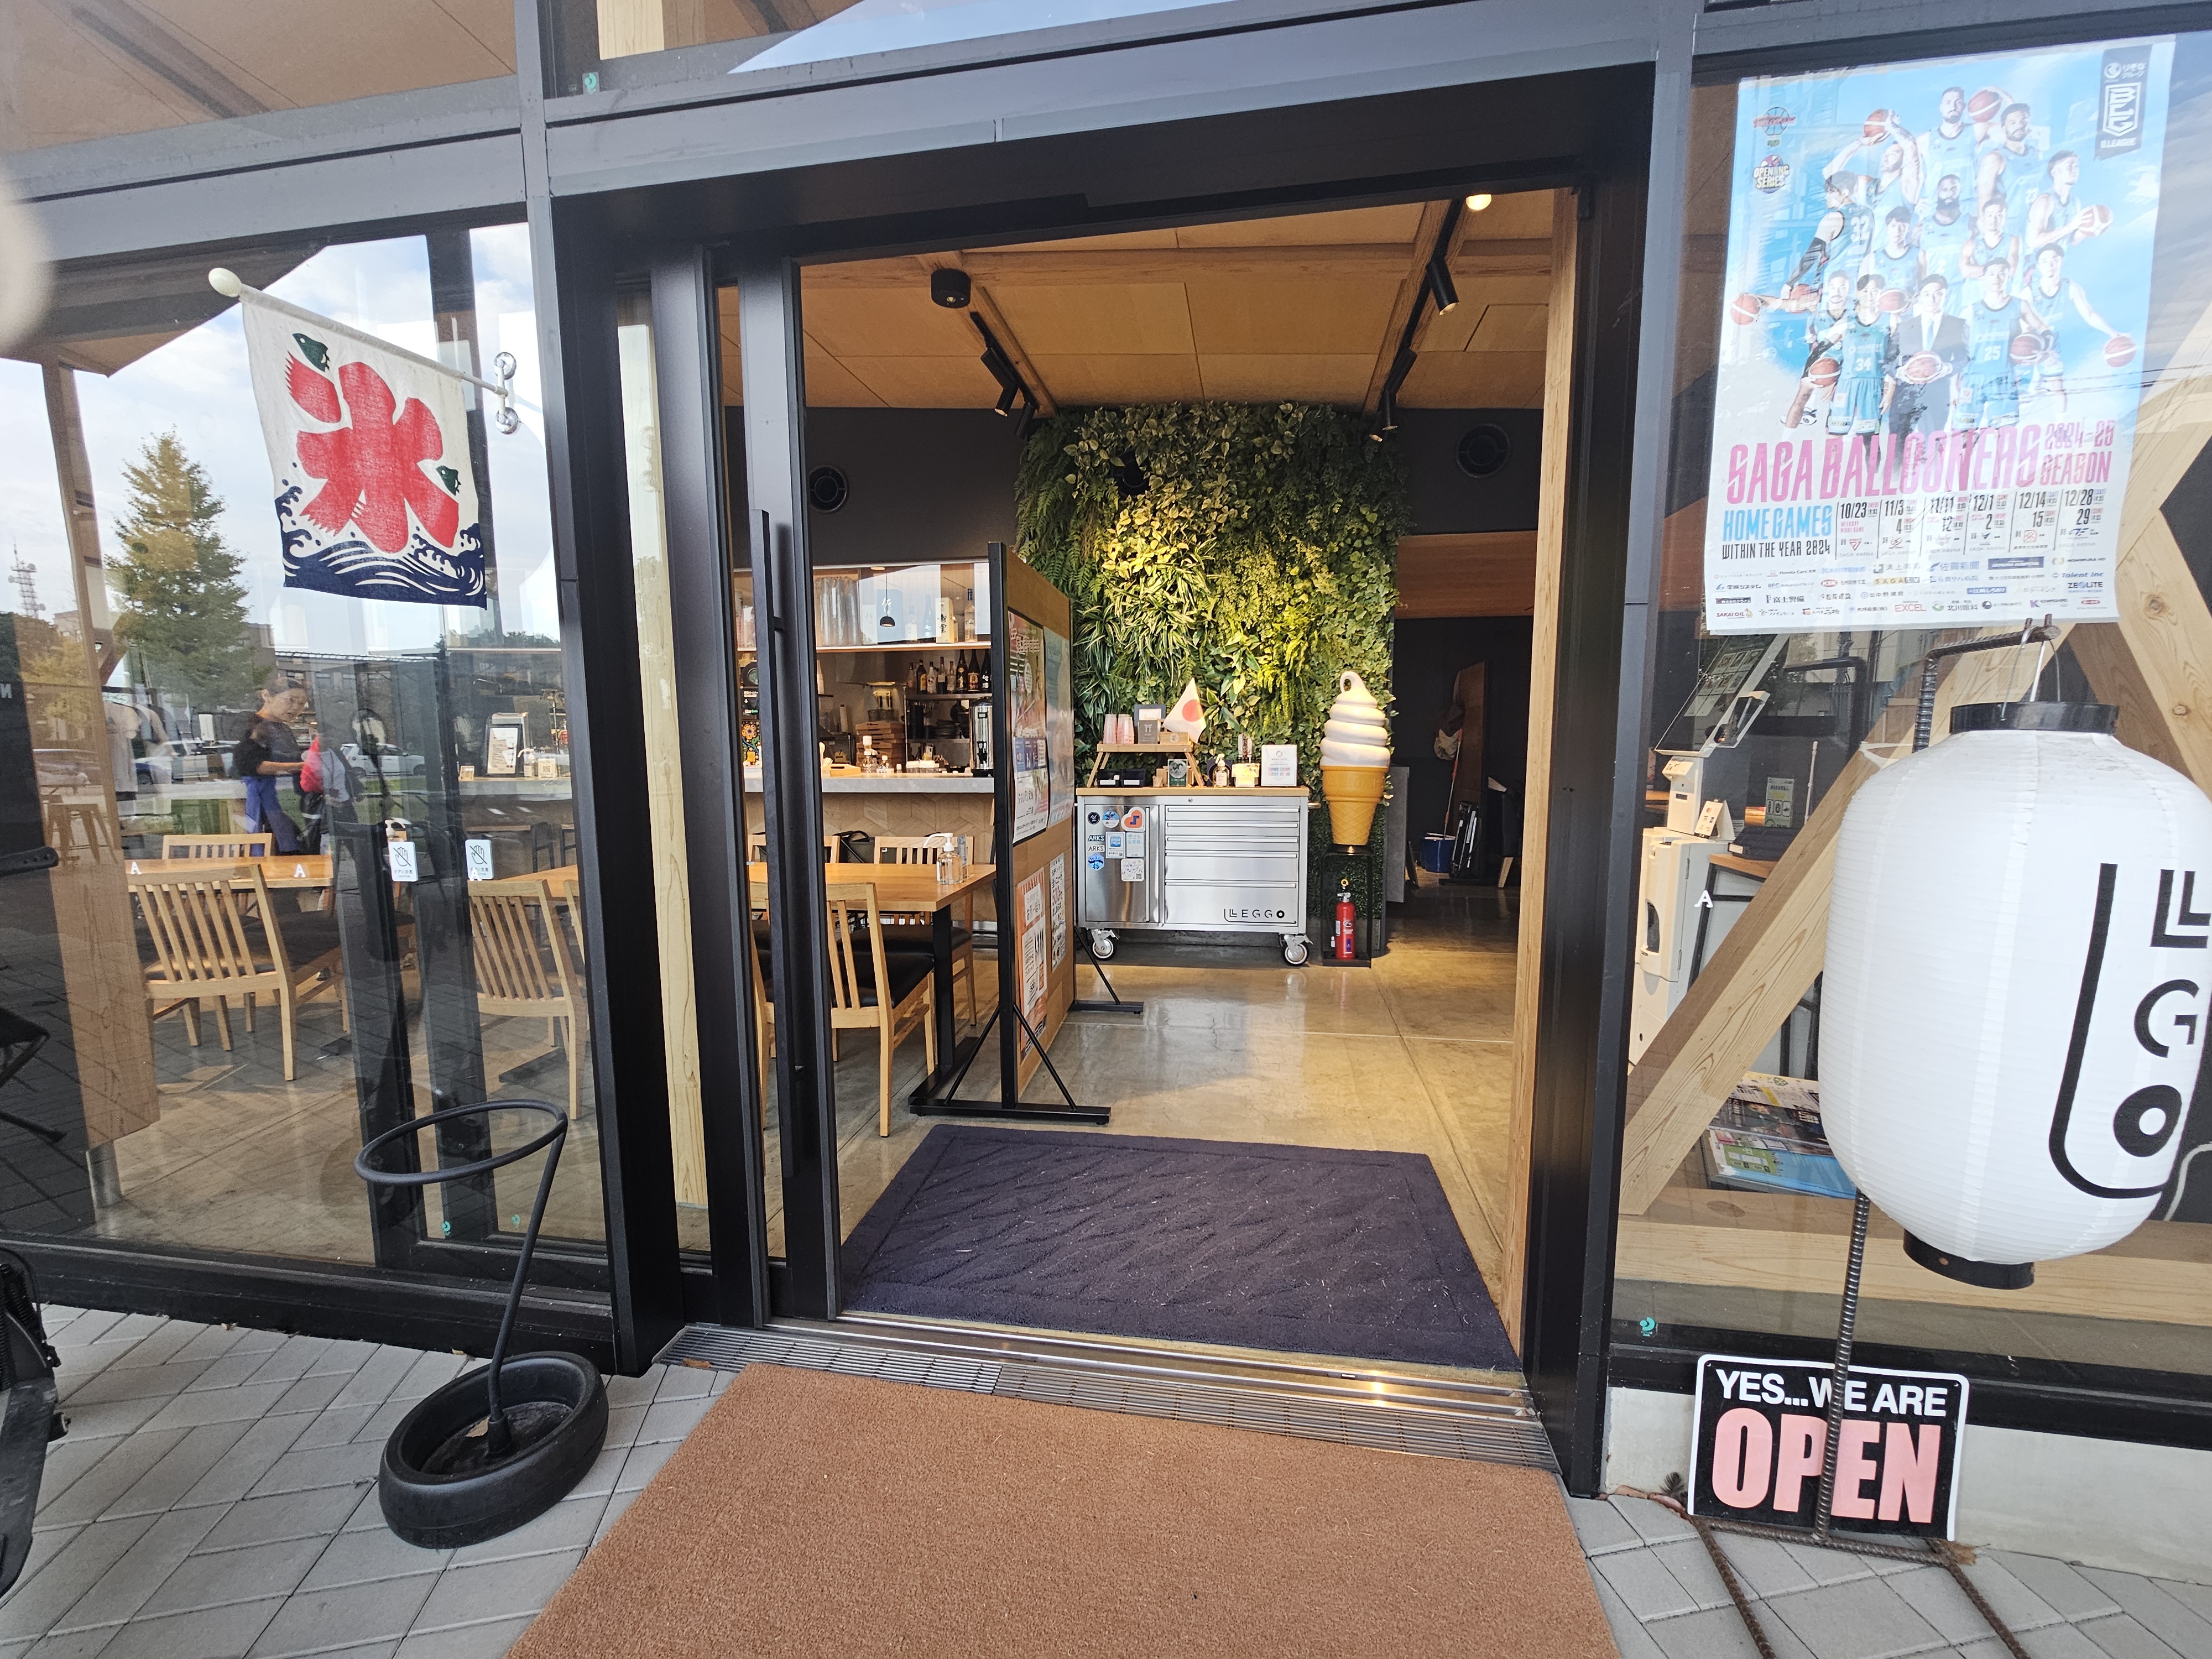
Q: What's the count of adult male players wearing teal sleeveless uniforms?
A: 12